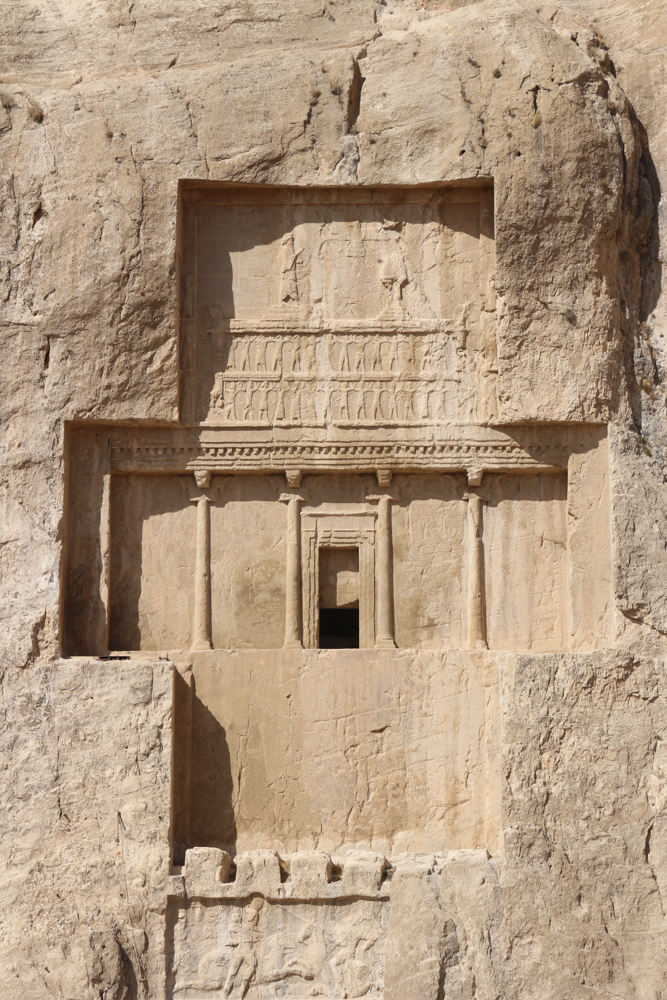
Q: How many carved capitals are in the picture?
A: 4